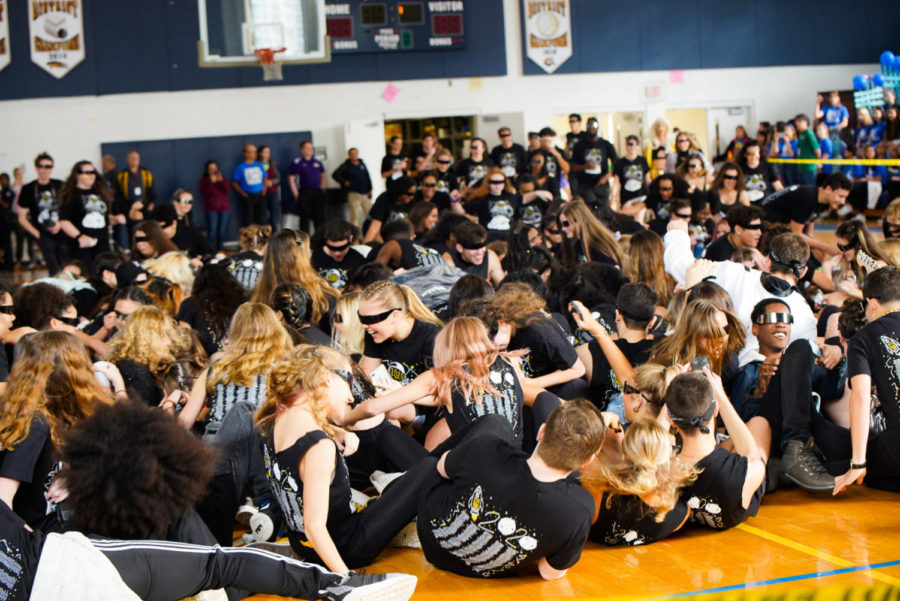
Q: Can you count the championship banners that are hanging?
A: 3